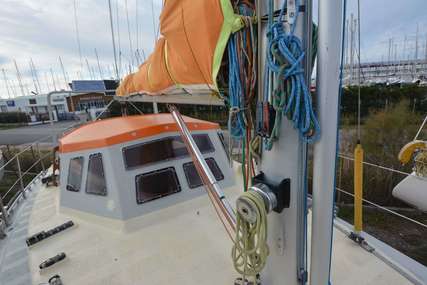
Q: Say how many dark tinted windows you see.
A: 5